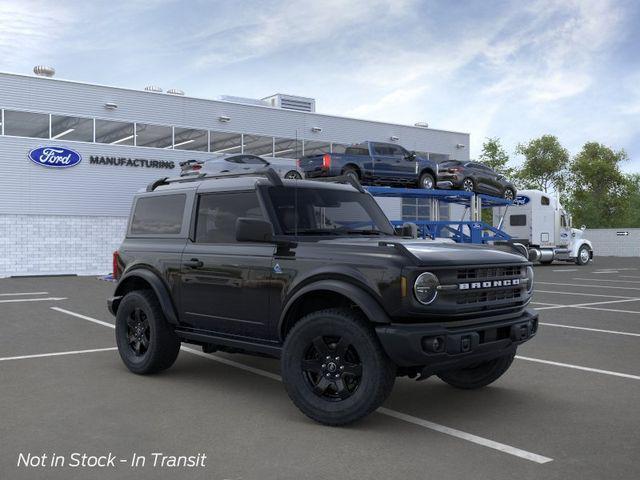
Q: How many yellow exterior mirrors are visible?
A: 0